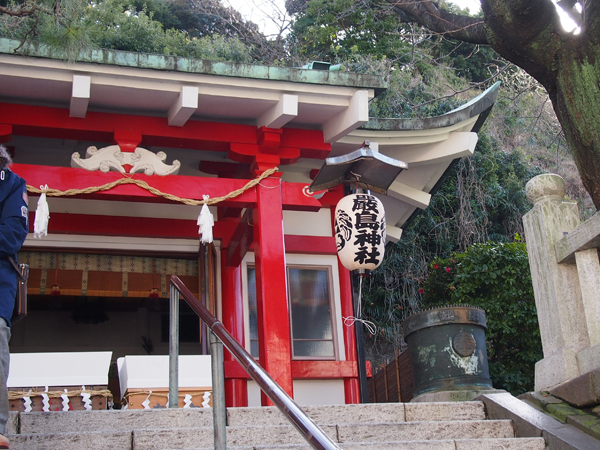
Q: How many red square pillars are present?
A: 1